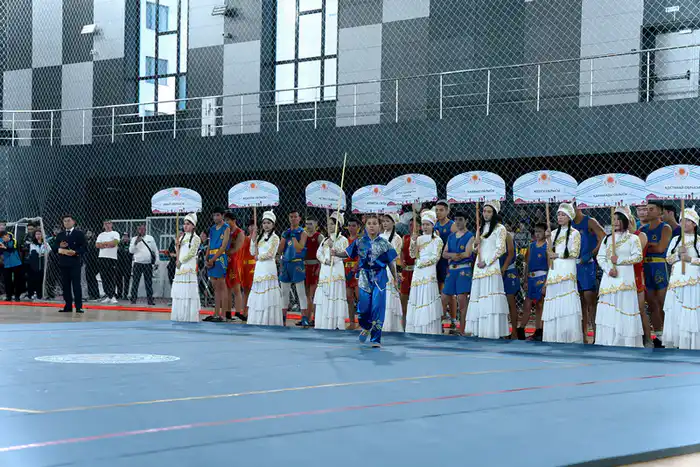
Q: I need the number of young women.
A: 9